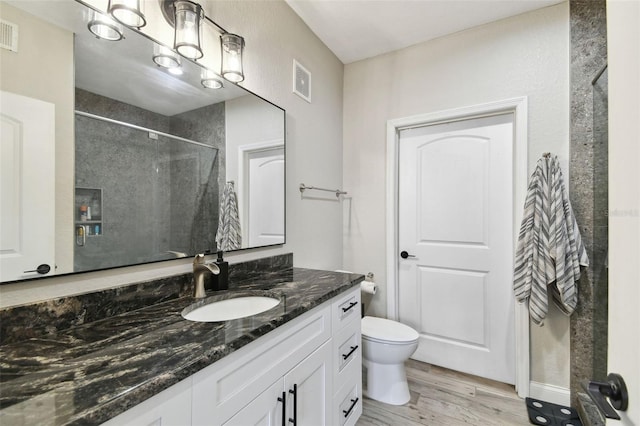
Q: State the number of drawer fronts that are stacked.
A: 3